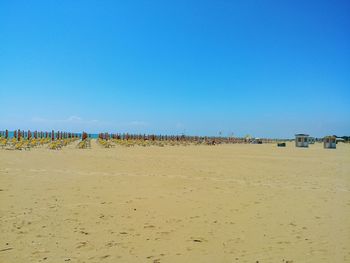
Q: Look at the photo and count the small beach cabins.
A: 2